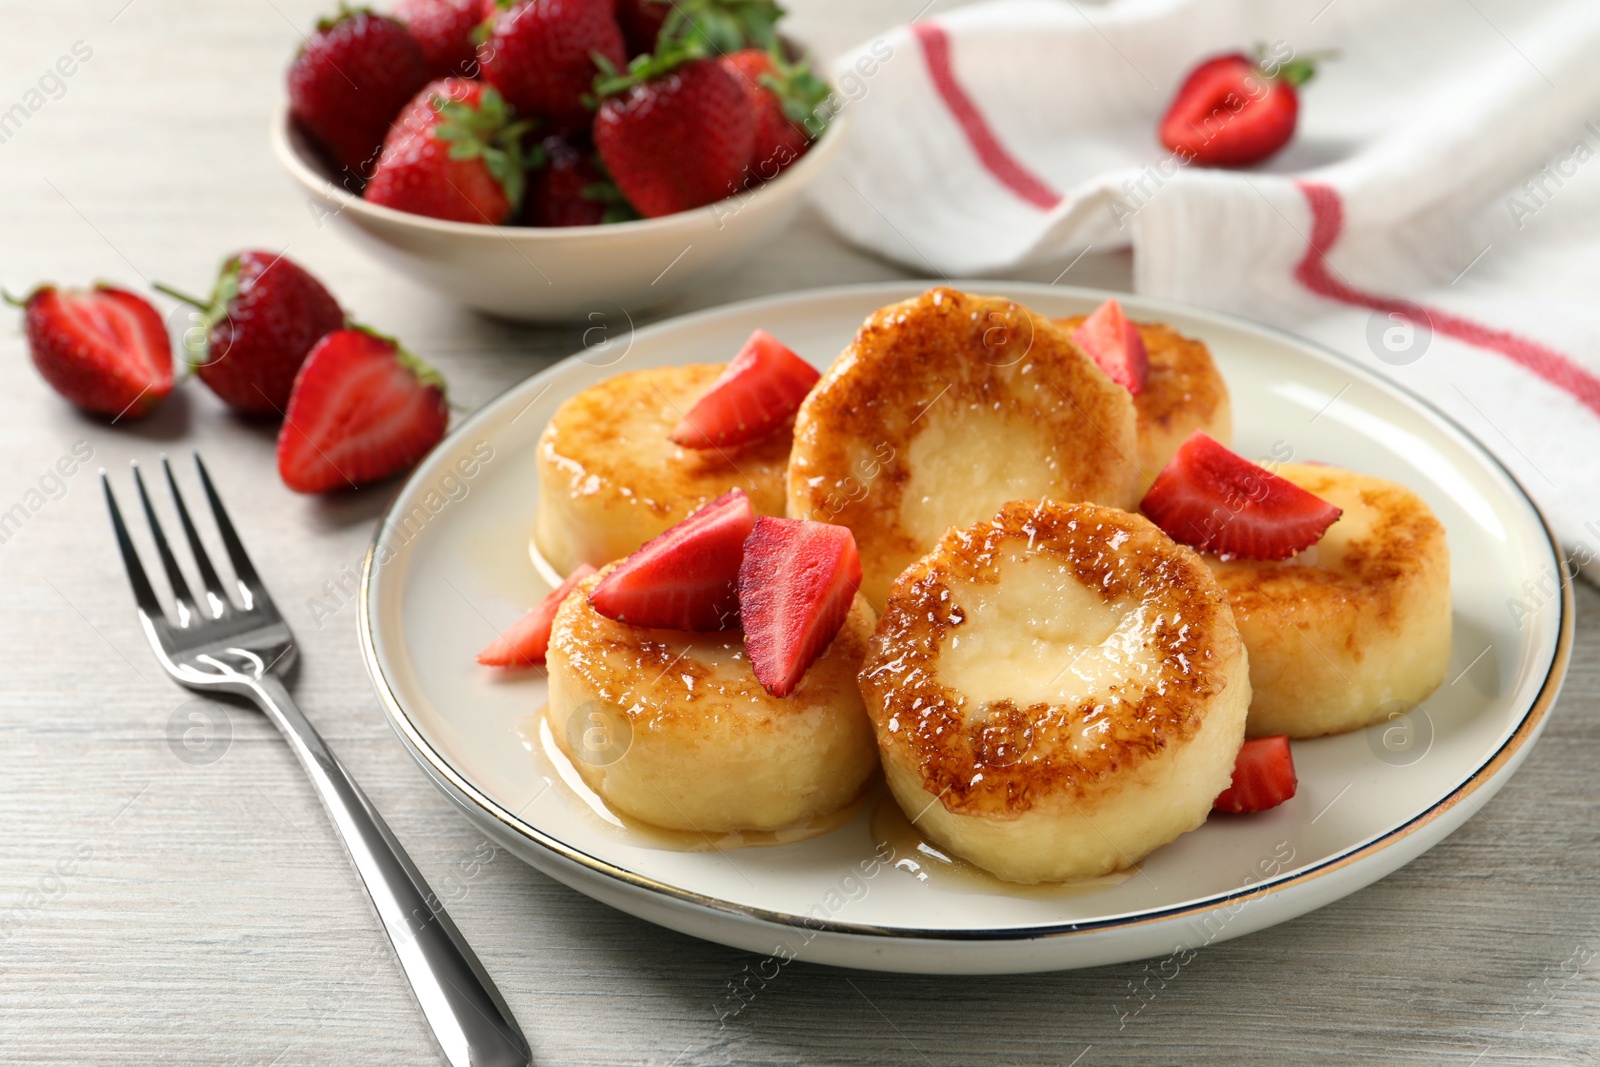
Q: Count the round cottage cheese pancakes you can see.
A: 6